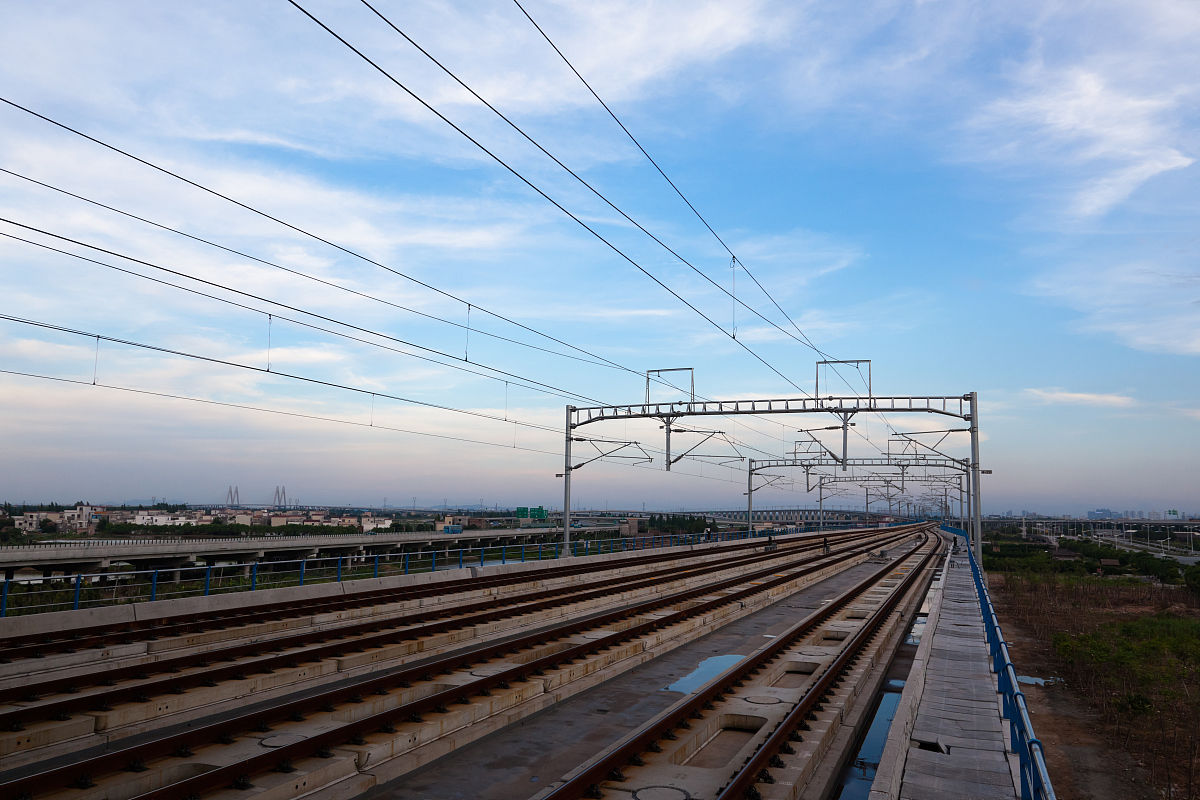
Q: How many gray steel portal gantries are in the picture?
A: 3